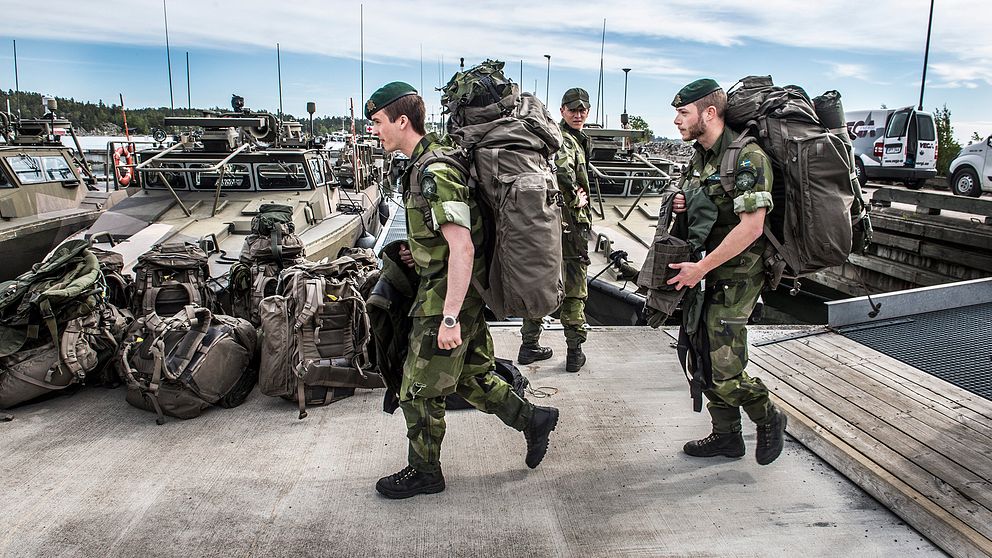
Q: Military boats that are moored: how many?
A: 3